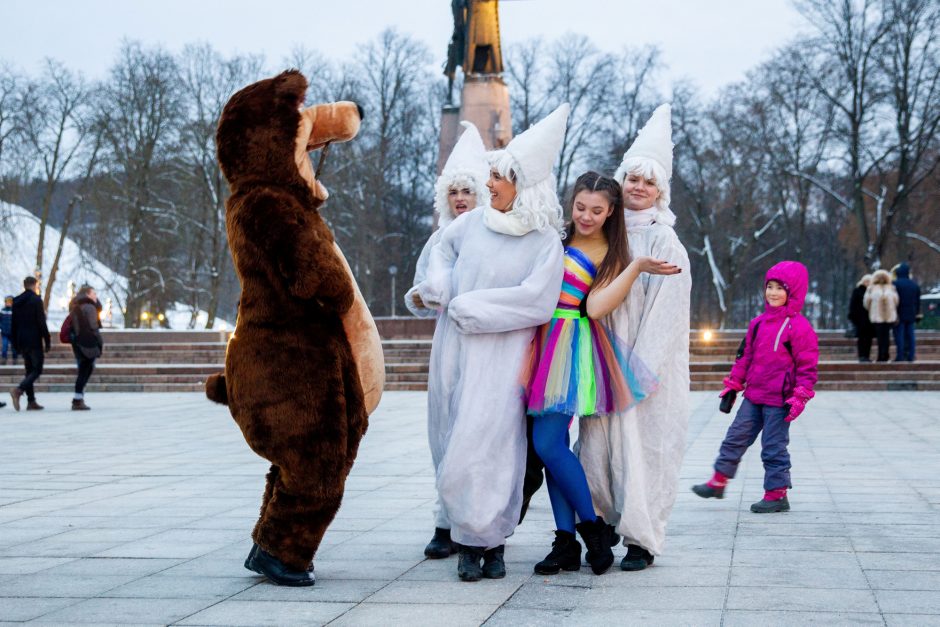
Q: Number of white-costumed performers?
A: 3